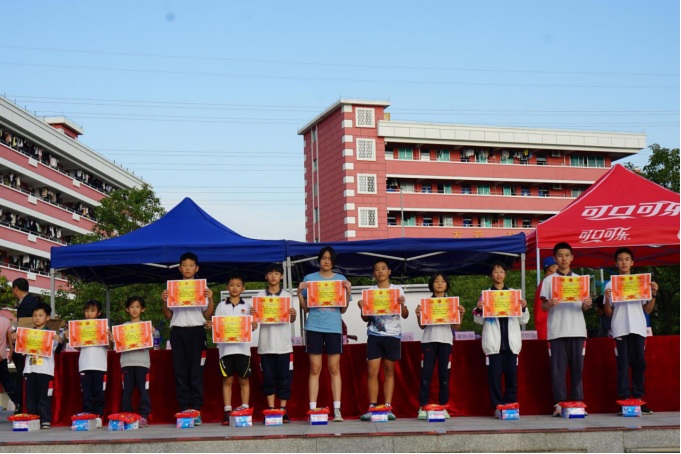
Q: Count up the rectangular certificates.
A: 12